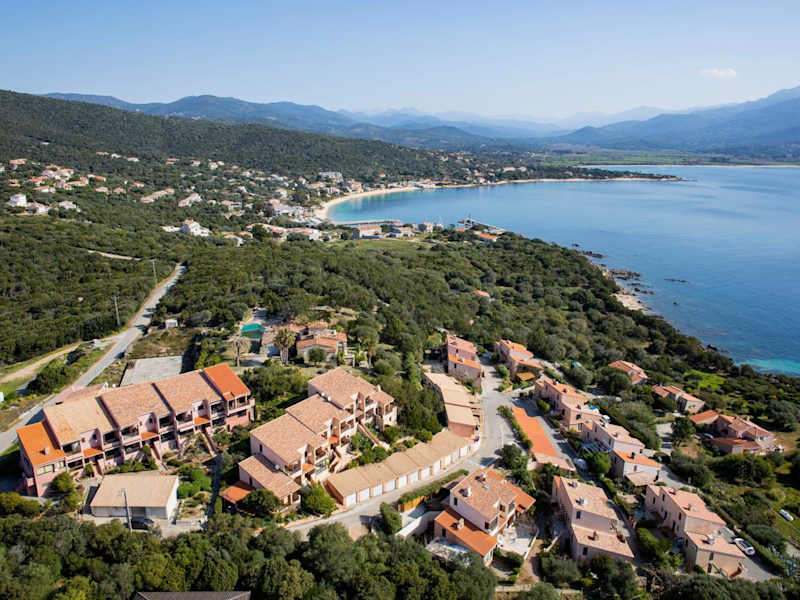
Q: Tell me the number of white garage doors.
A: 11